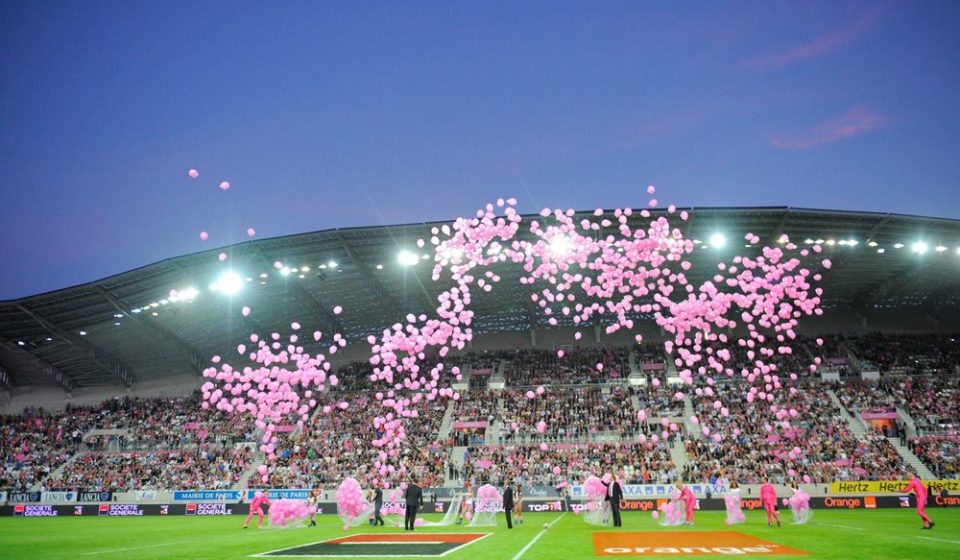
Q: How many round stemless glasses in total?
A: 0